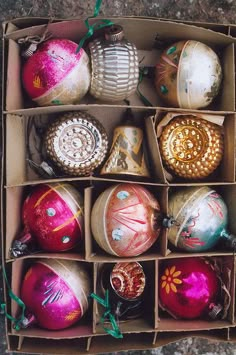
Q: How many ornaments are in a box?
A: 12